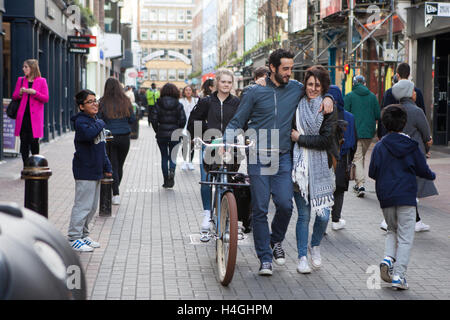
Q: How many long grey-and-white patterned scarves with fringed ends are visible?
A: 1